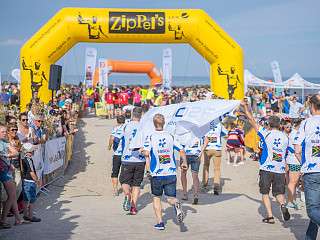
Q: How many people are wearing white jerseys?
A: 8